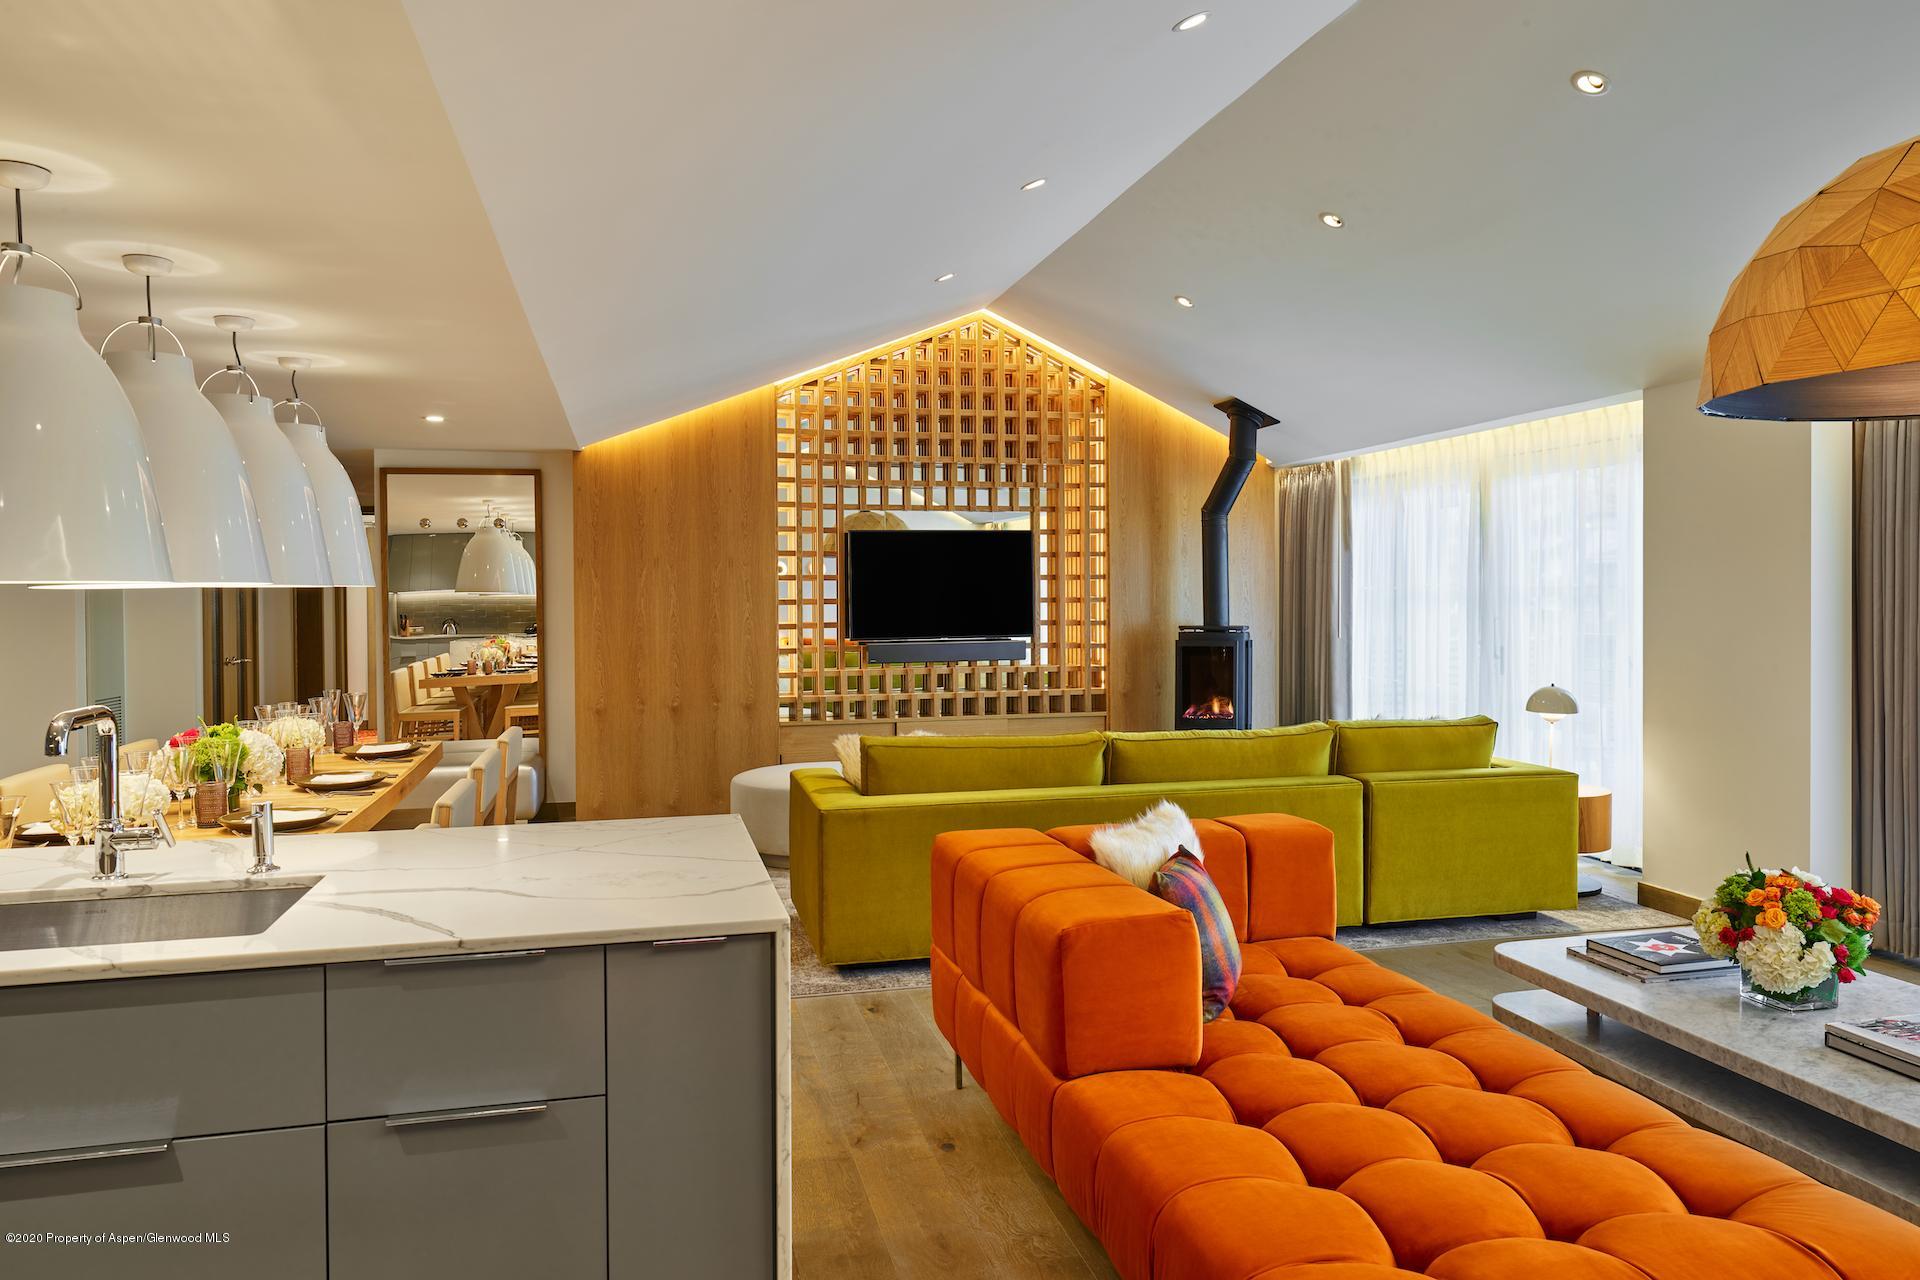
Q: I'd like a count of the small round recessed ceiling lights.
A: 7